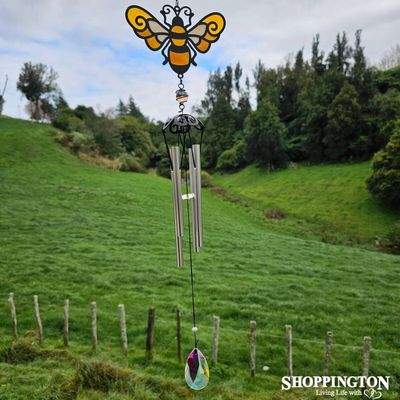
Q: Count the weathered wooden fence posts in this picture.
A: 12